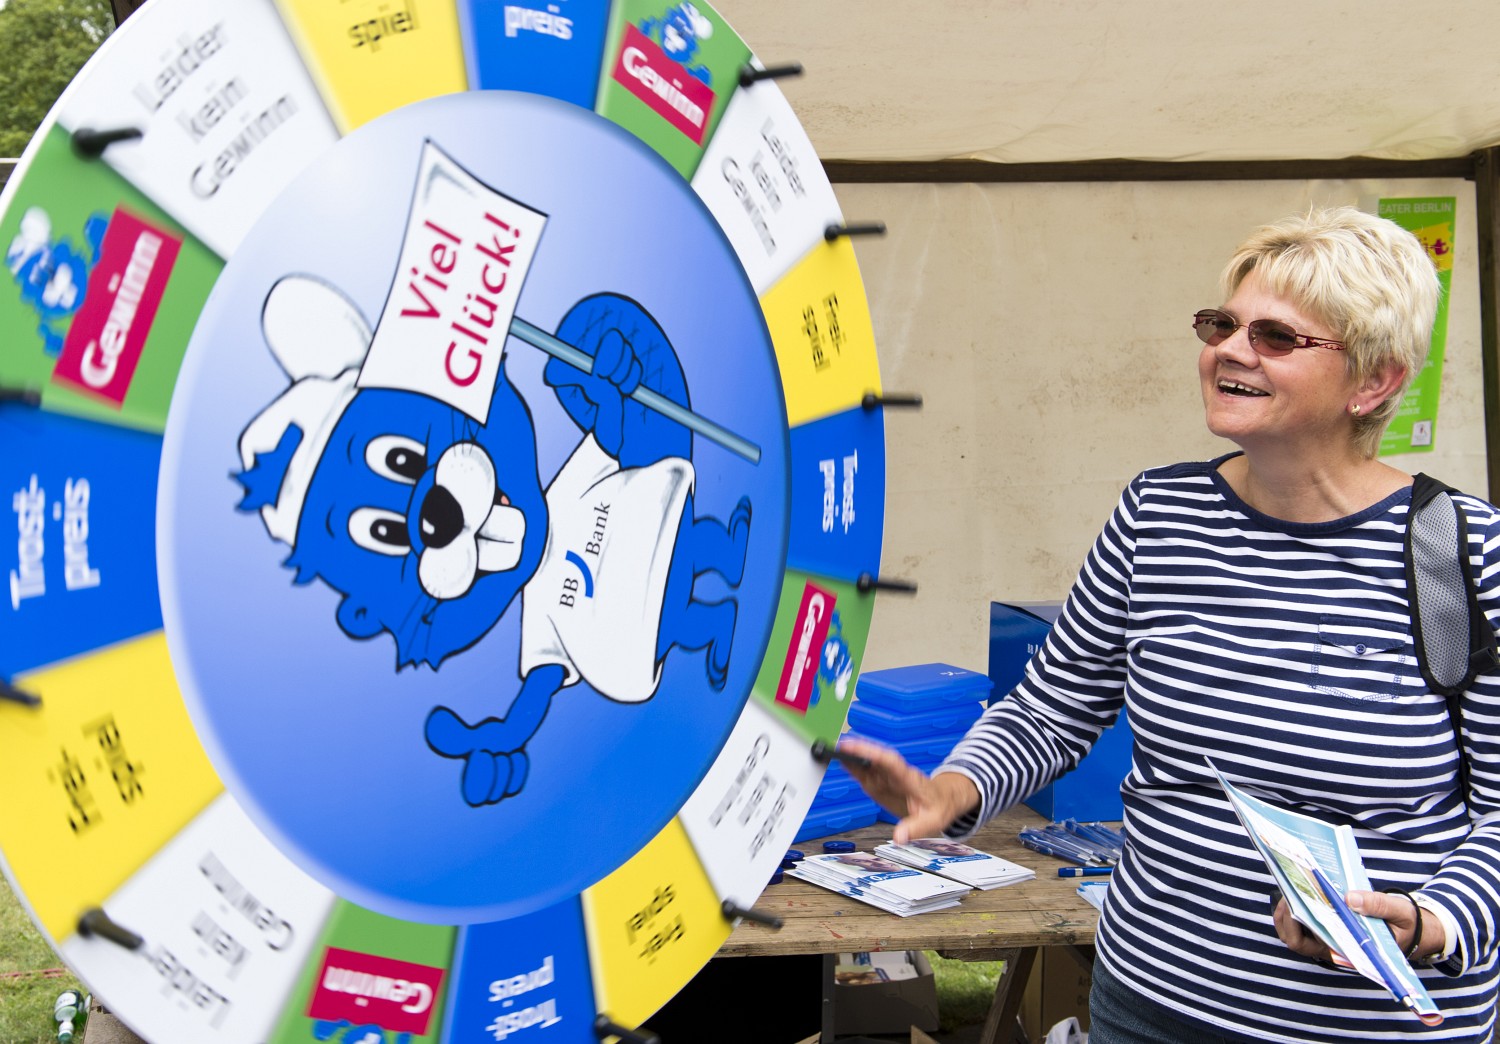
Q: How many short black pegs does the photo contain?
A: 11